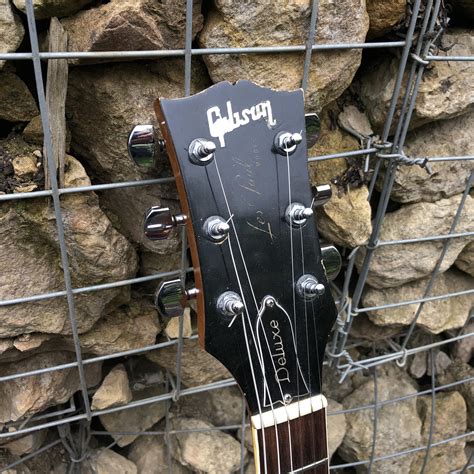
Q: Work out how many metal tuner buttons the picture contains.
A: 6